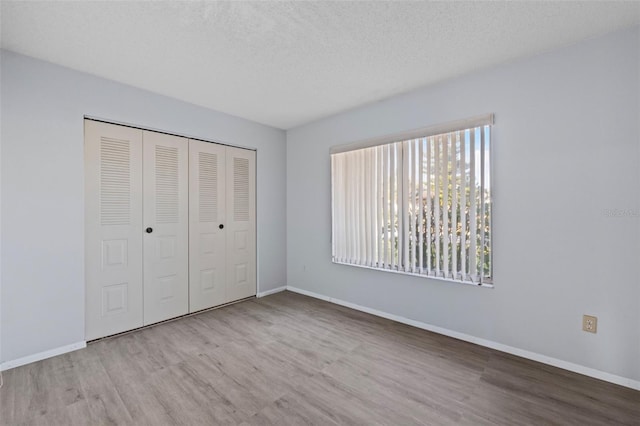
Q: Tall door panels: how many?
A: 4